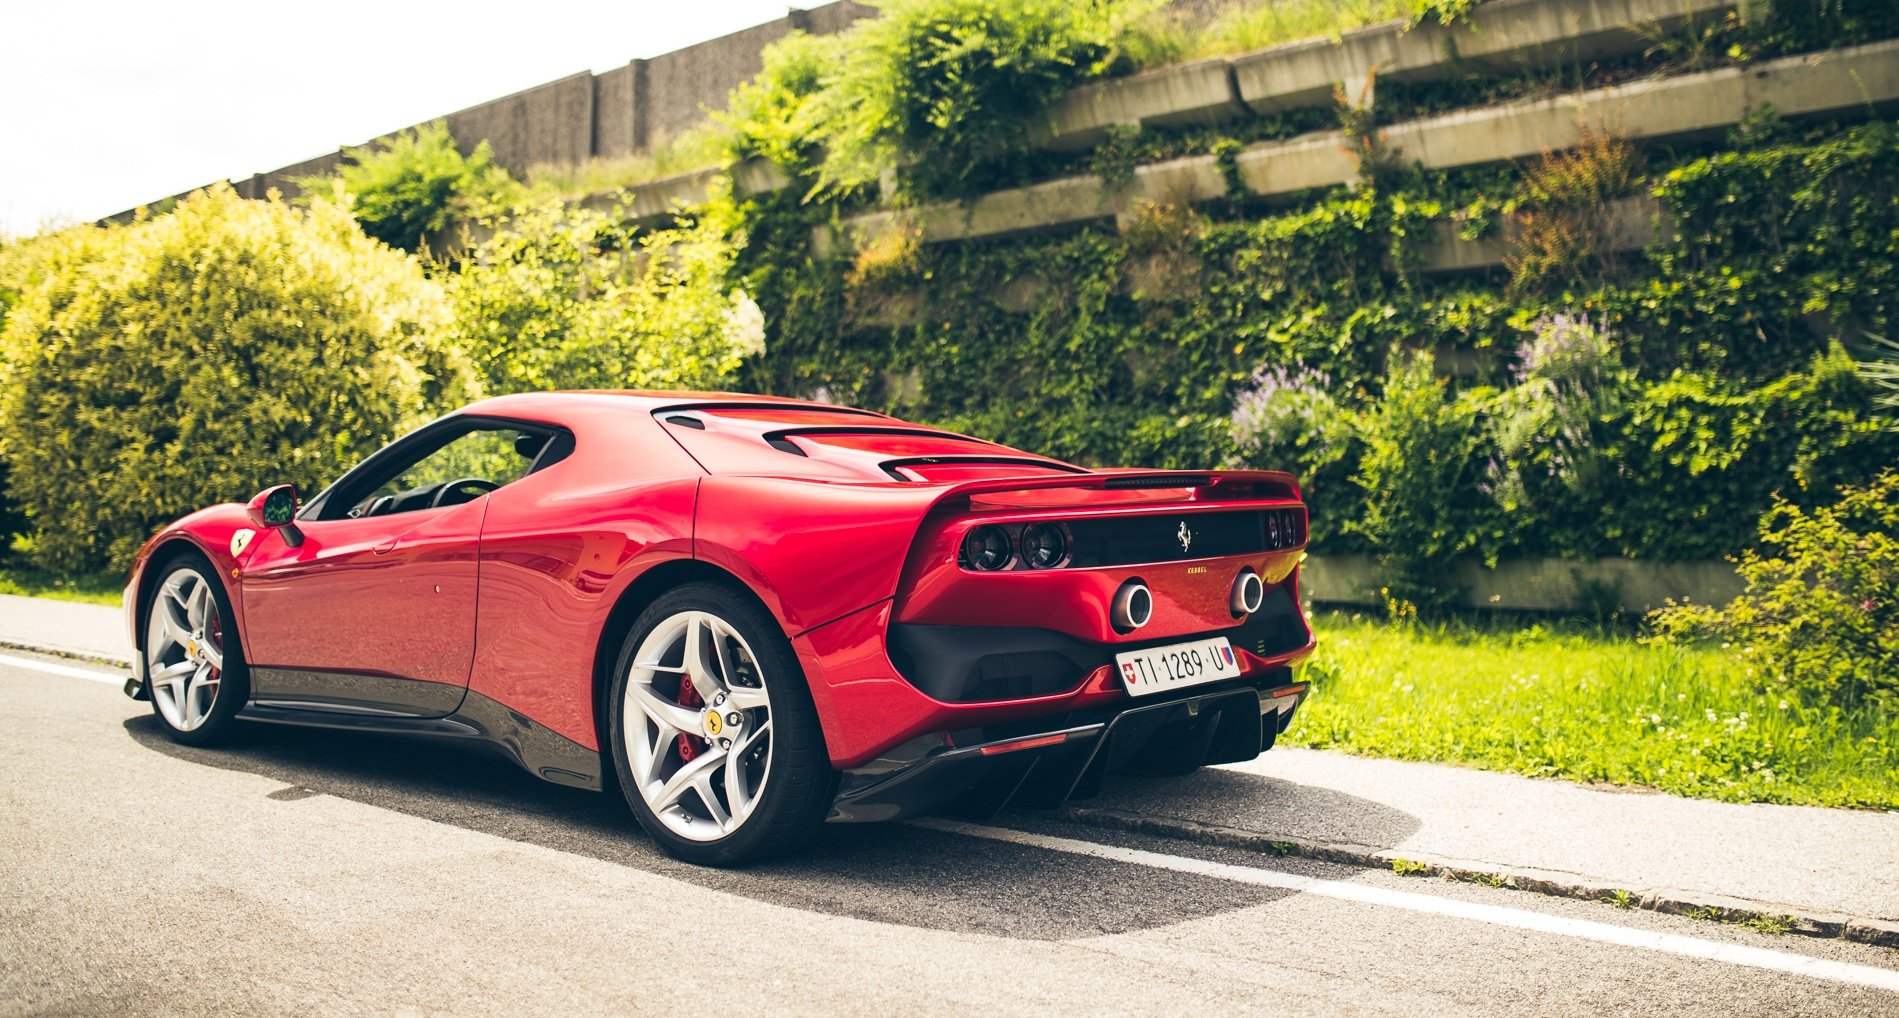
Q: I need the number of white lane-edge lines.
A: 1